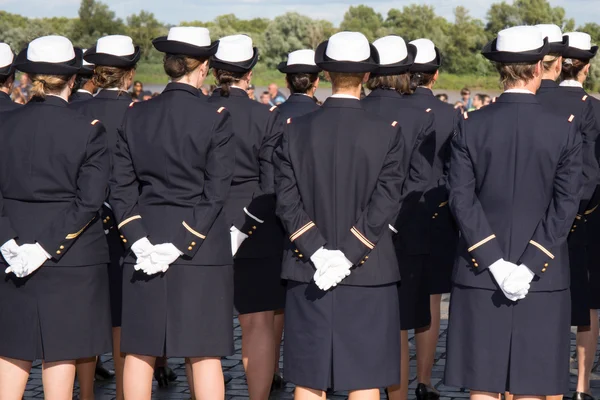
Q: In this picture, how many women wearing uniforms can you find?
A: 13